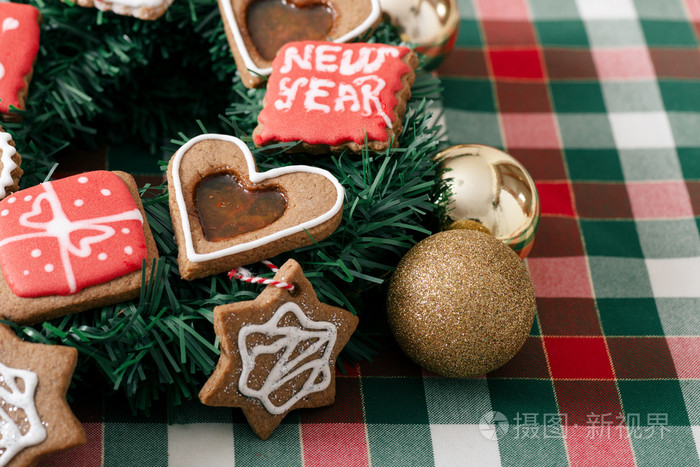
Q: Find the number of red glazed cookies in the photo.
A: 3